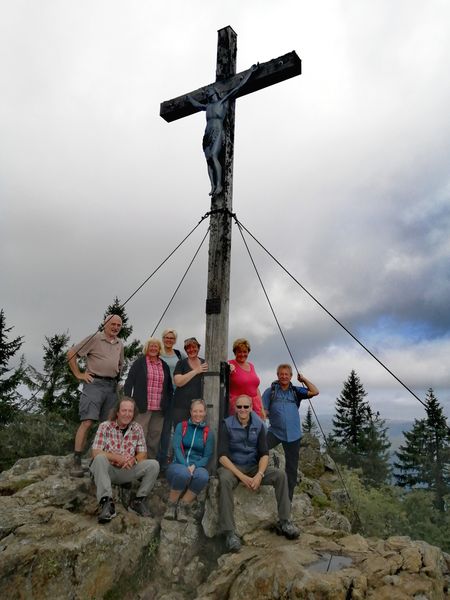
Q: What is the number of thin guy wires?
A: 4